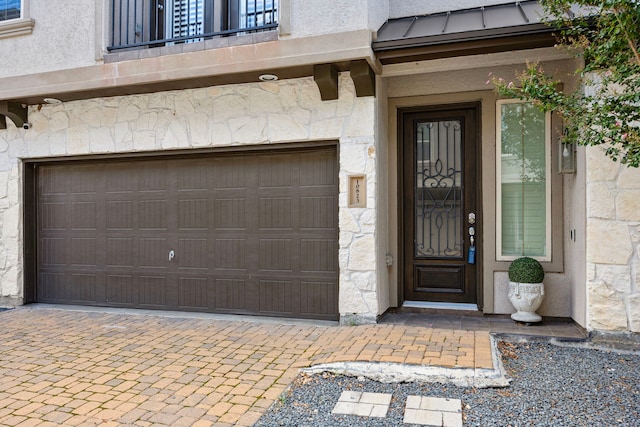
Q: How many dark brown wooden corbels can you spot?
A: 4